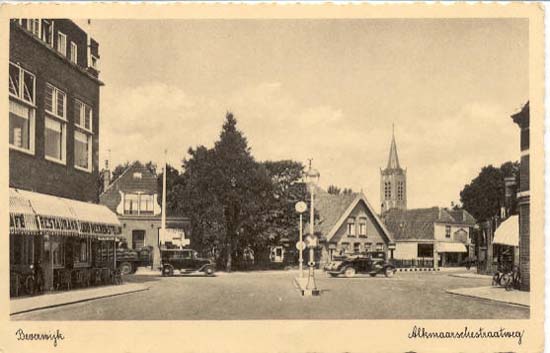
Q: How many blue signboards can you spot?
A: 0